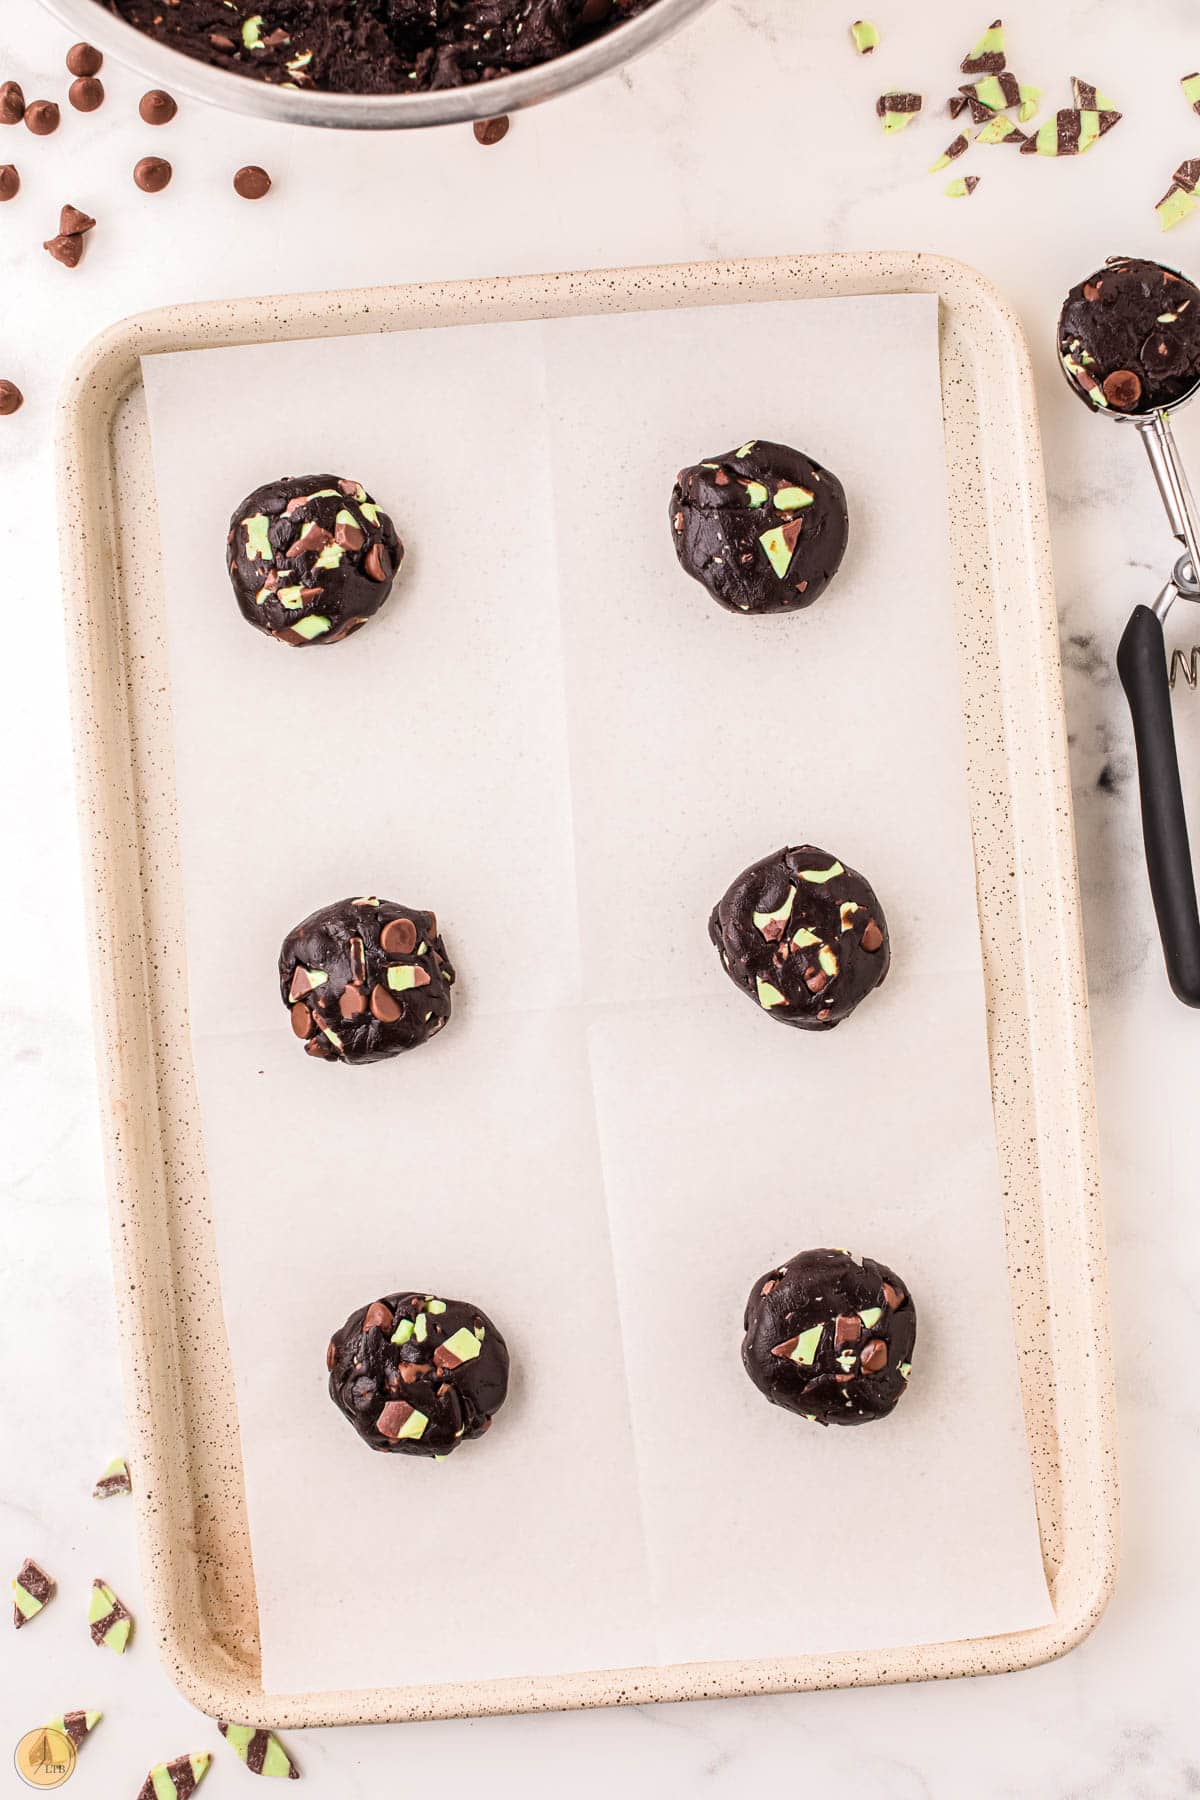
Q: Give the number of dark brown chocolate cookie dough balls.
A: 6